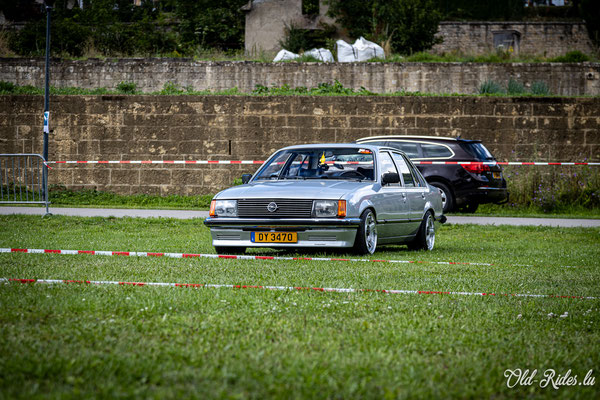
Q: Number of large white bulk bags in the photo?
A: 4